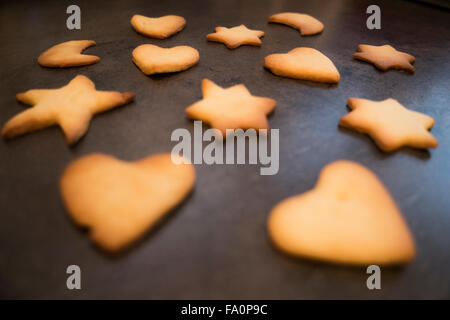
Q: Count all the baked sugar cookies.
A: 12